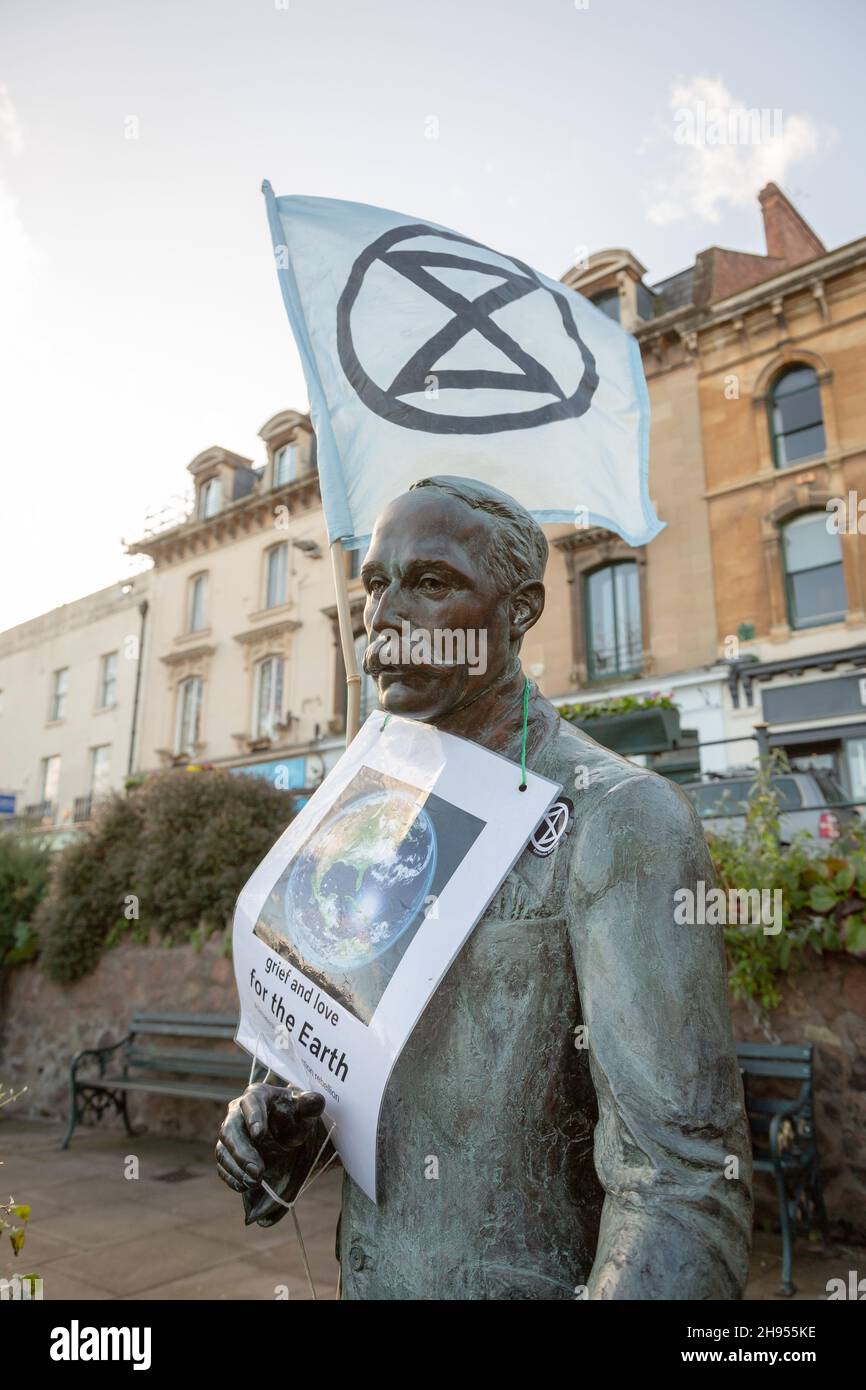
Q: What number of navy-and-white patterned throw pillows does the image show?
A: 0